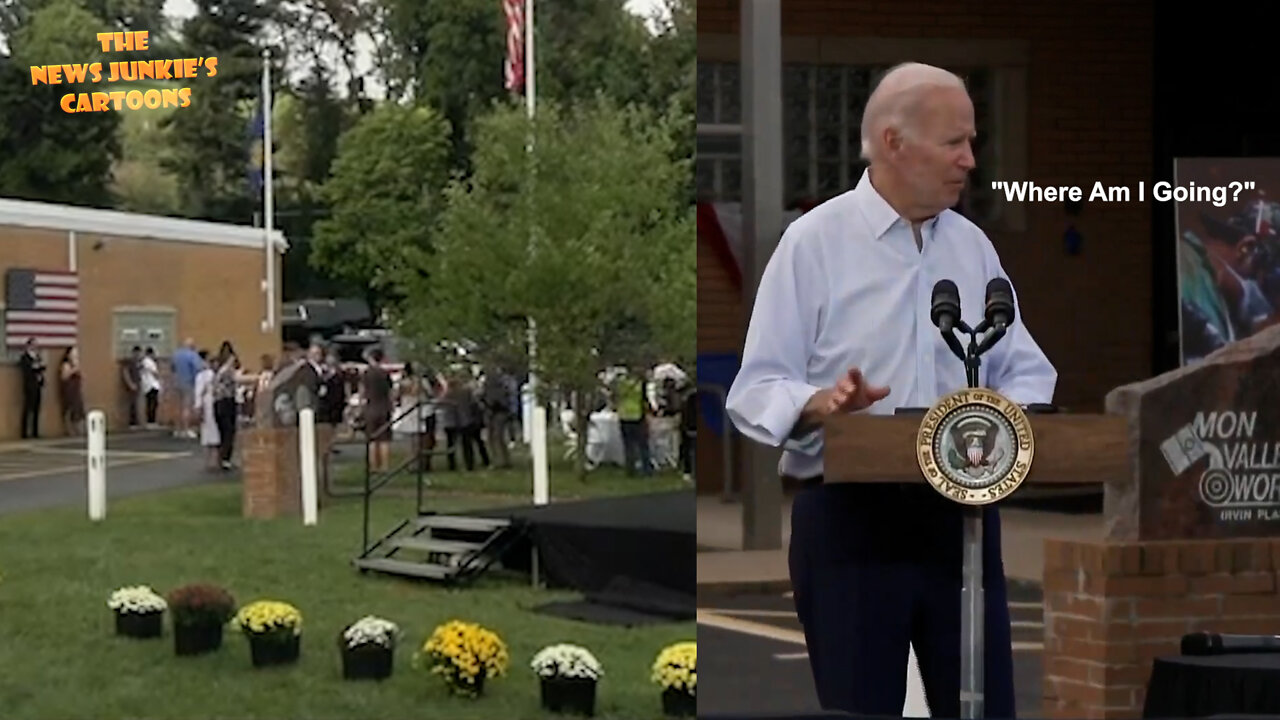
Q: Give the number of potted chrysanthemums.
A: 7